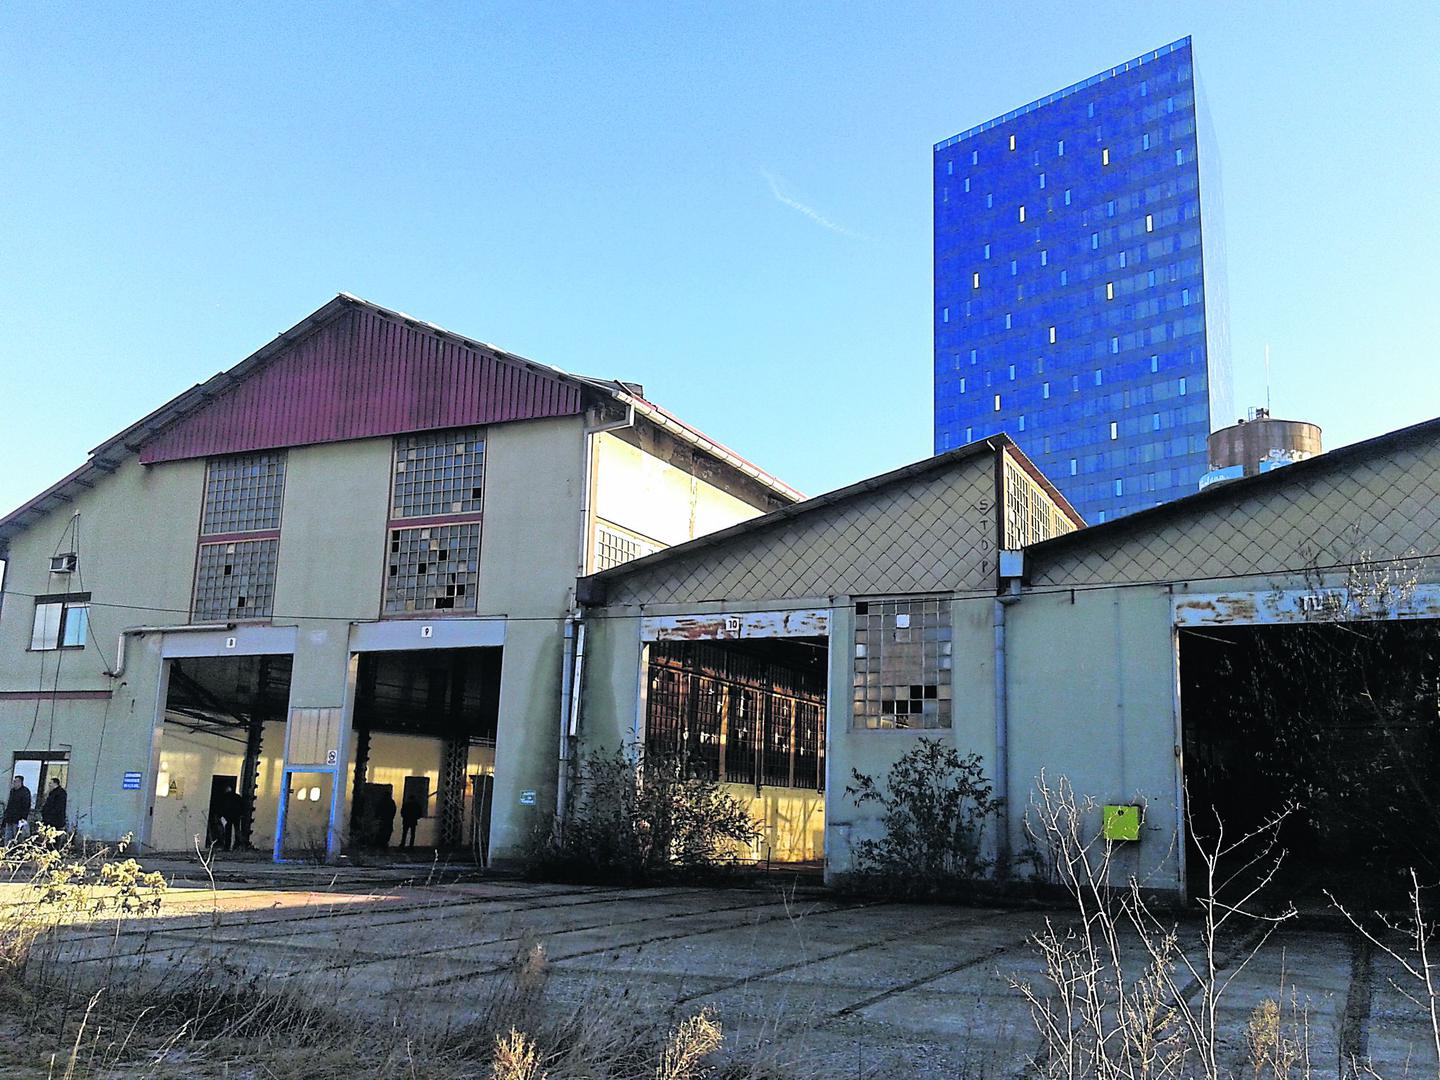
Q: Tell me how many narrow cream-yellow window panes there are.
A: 9